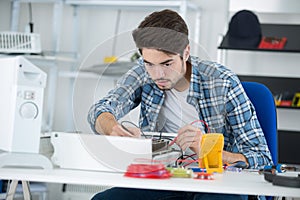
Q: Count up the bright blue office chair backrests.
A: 1